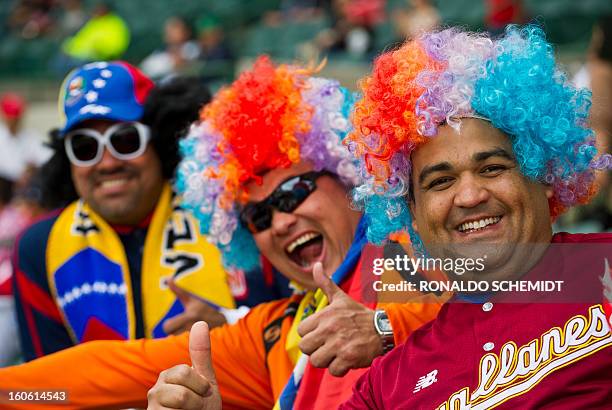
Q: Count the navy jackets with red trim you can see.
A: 1